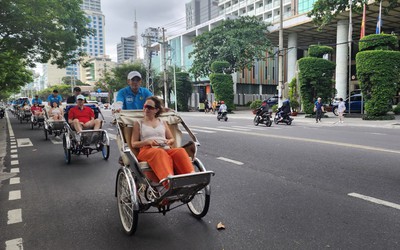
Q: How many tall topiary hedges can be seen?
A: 3